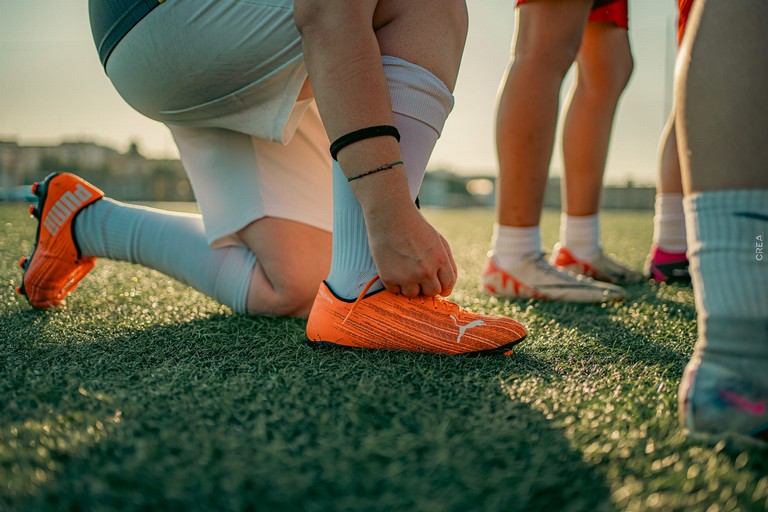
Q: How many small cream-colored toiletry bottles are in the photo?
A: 0